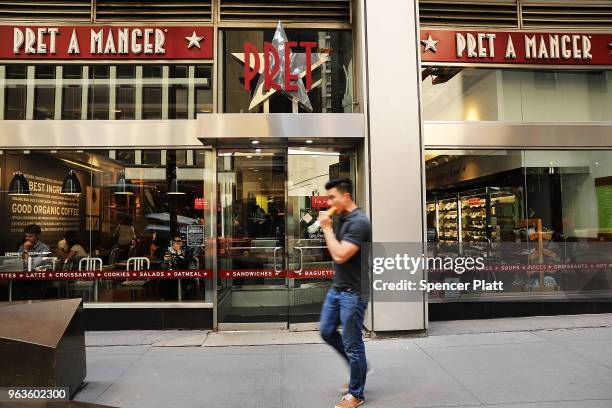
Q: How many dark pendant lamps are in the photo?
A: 4